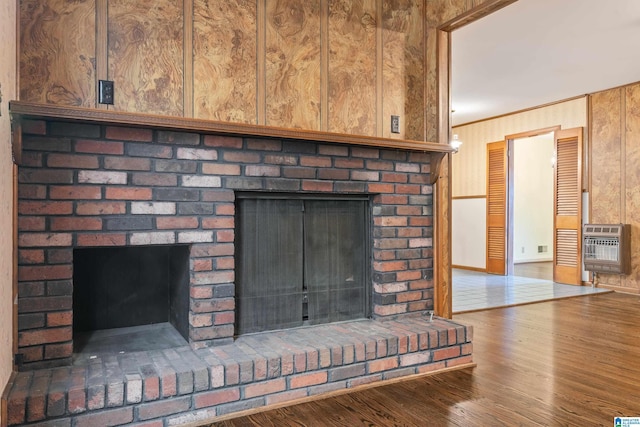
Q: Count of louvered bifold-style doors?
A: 2